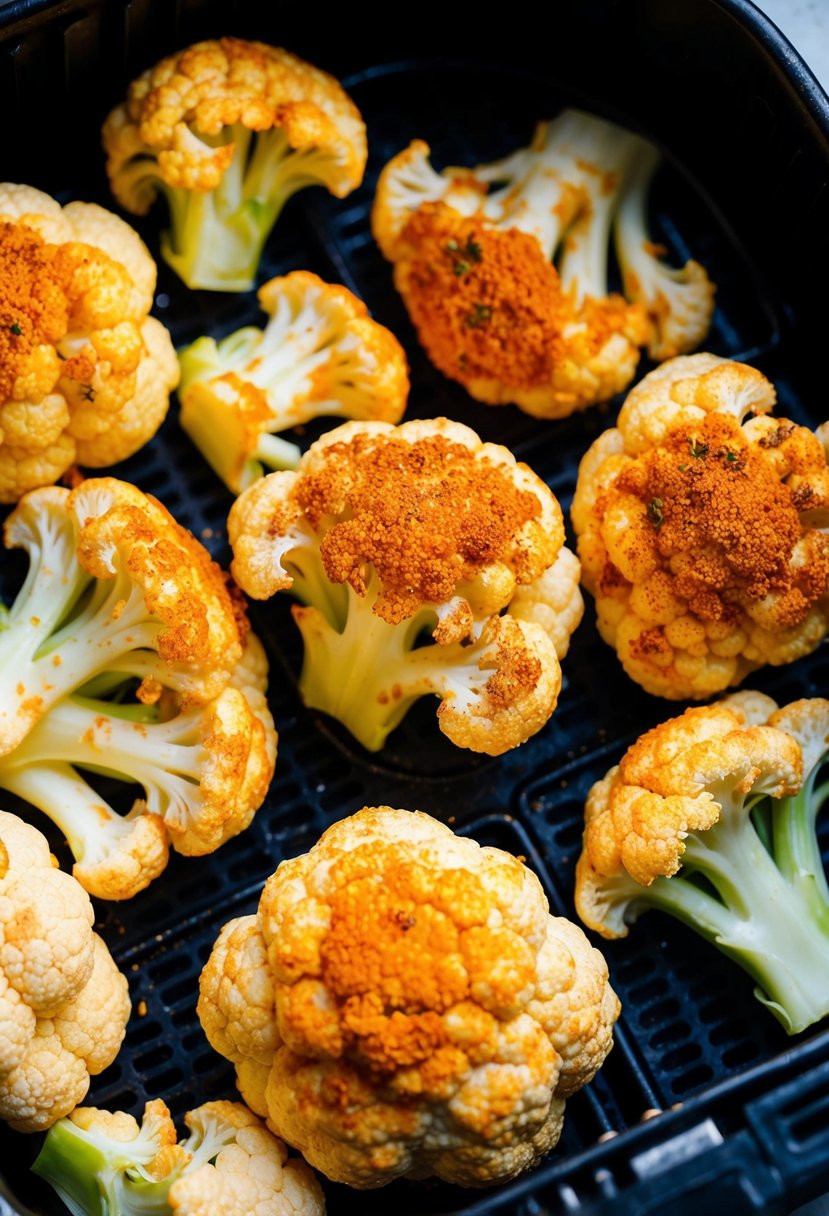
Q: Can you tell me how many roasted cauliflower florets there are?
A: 11